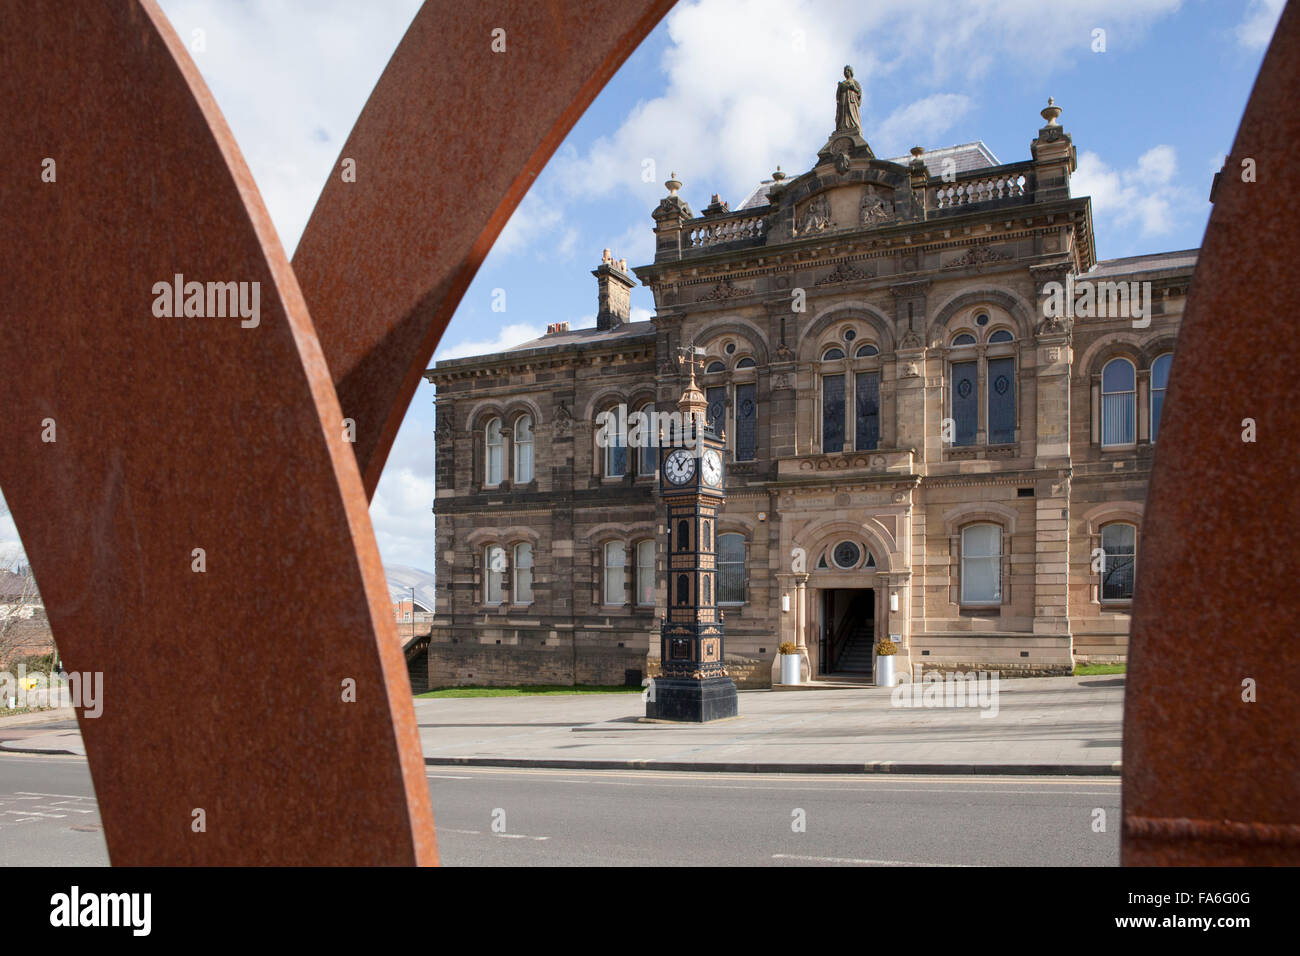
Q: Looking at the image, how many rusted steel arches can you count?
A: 3